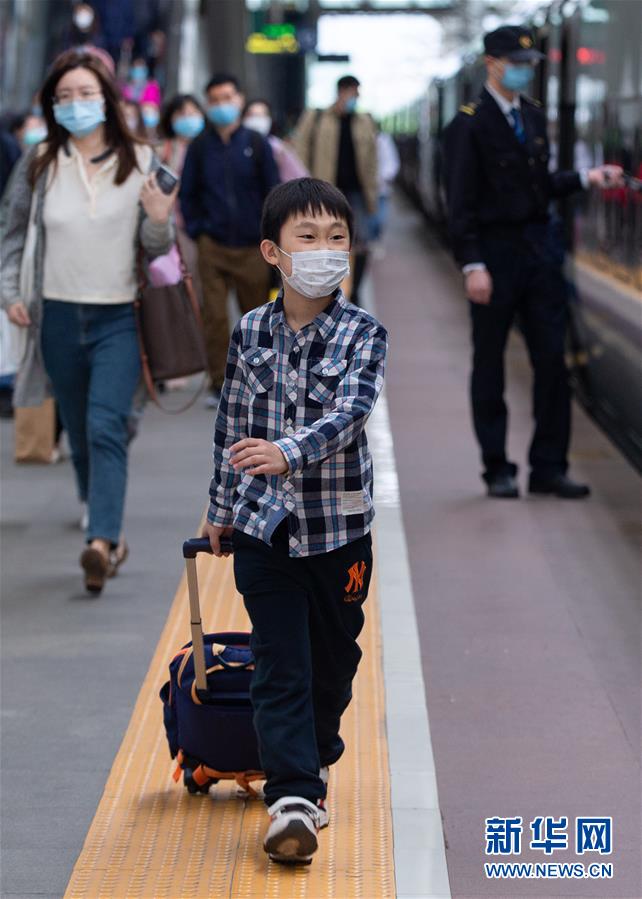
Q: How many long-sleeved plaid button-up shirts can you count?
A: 1